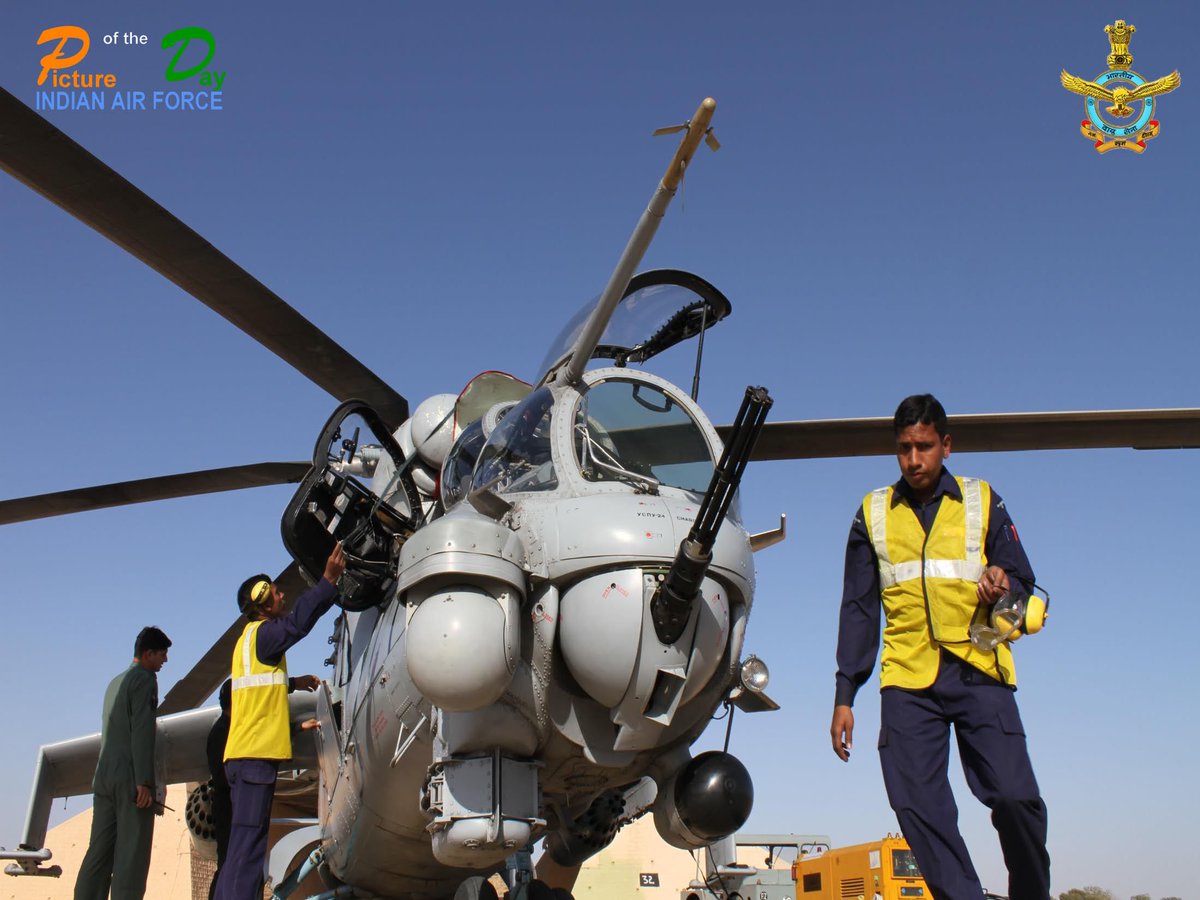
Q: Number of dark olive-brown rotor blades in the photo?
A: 4